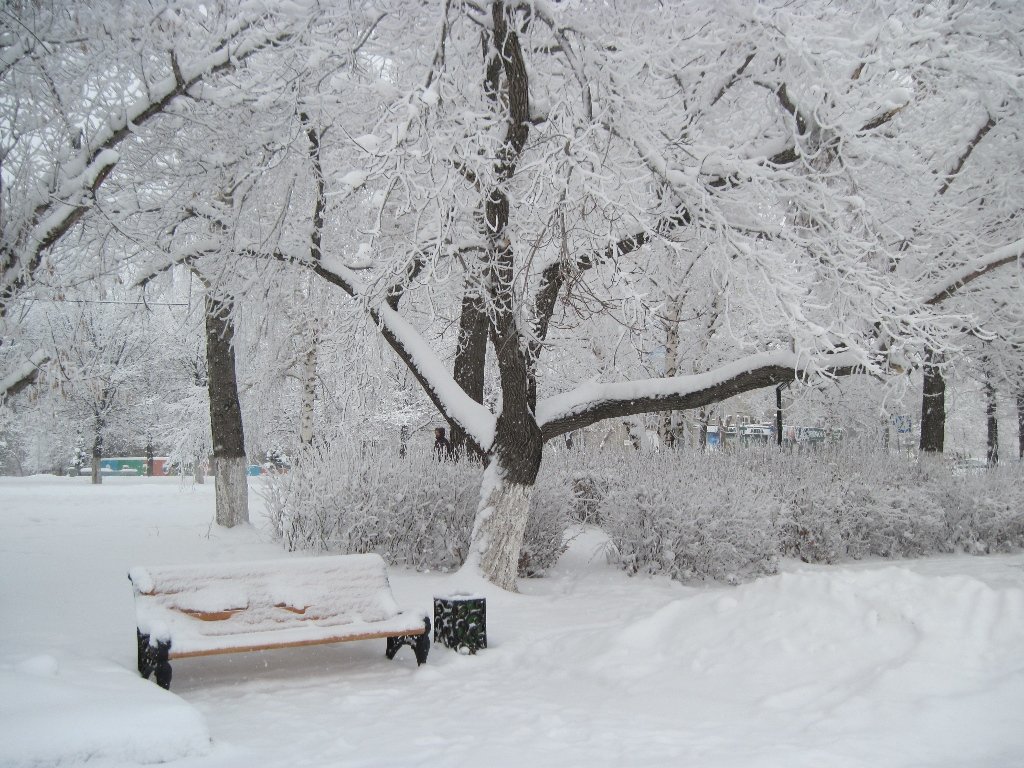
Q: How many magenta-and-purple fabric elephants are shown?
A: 0